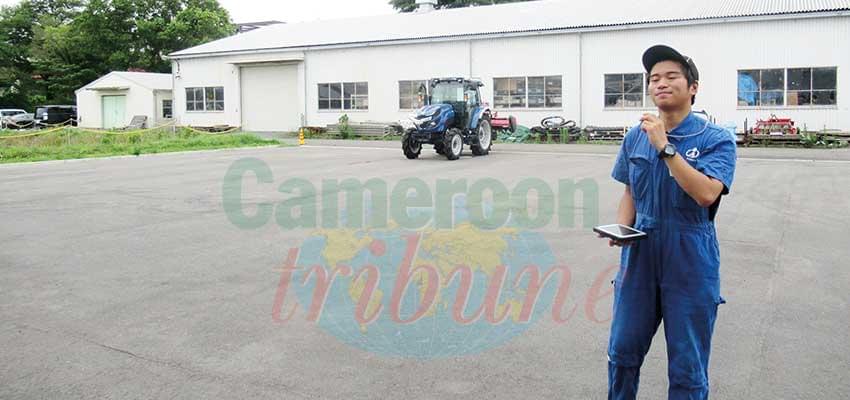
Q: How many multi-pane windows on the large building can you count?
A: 6